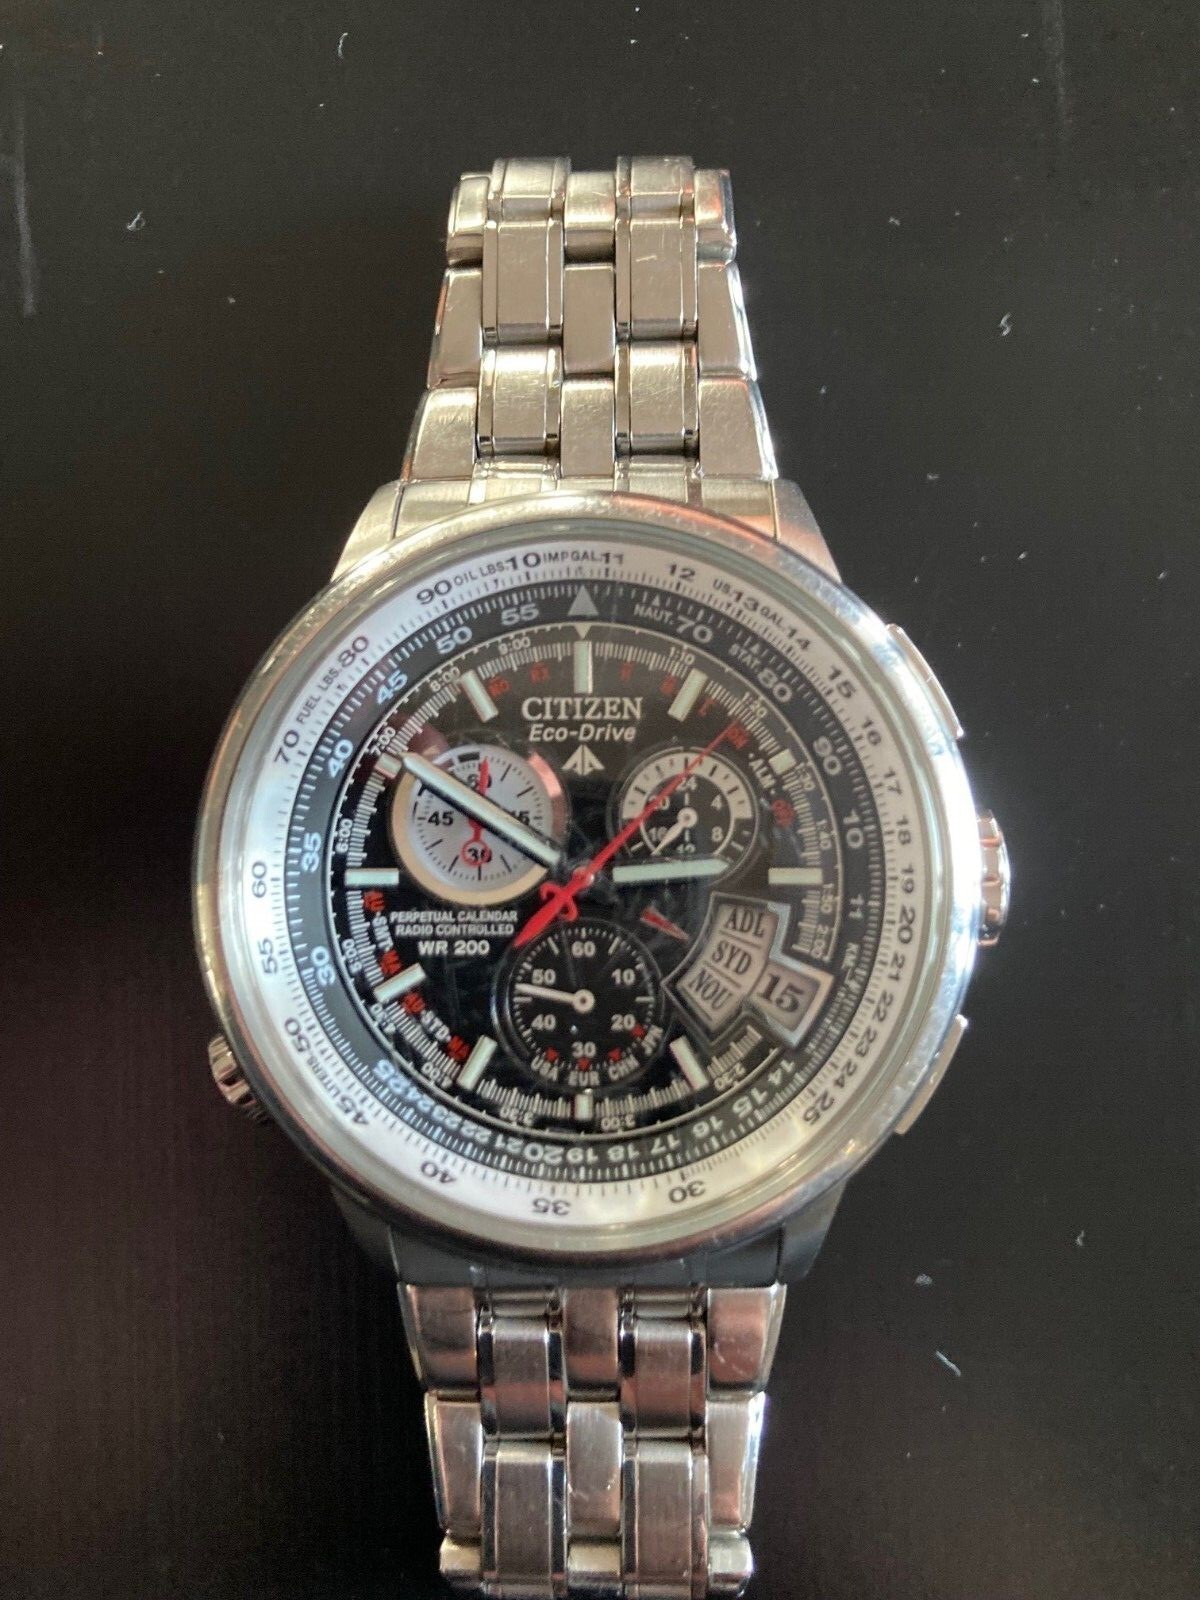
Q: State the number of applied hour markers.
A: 11